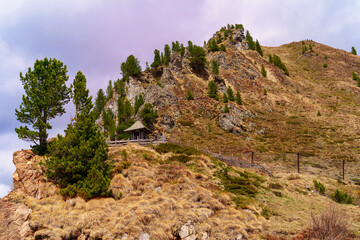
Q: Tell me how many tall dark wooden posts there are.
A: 3